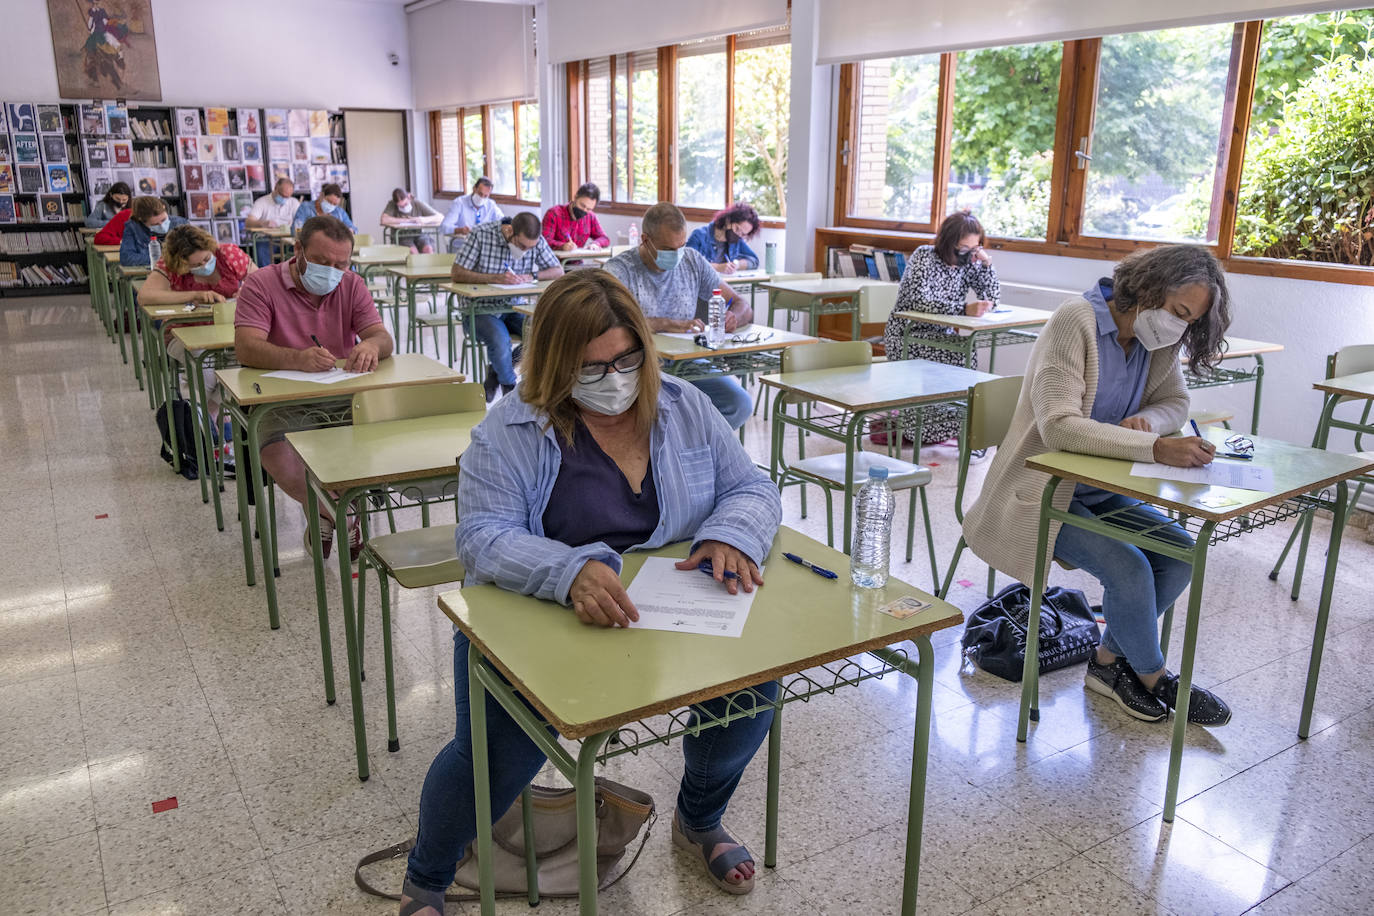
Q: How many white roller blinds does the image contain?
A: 3